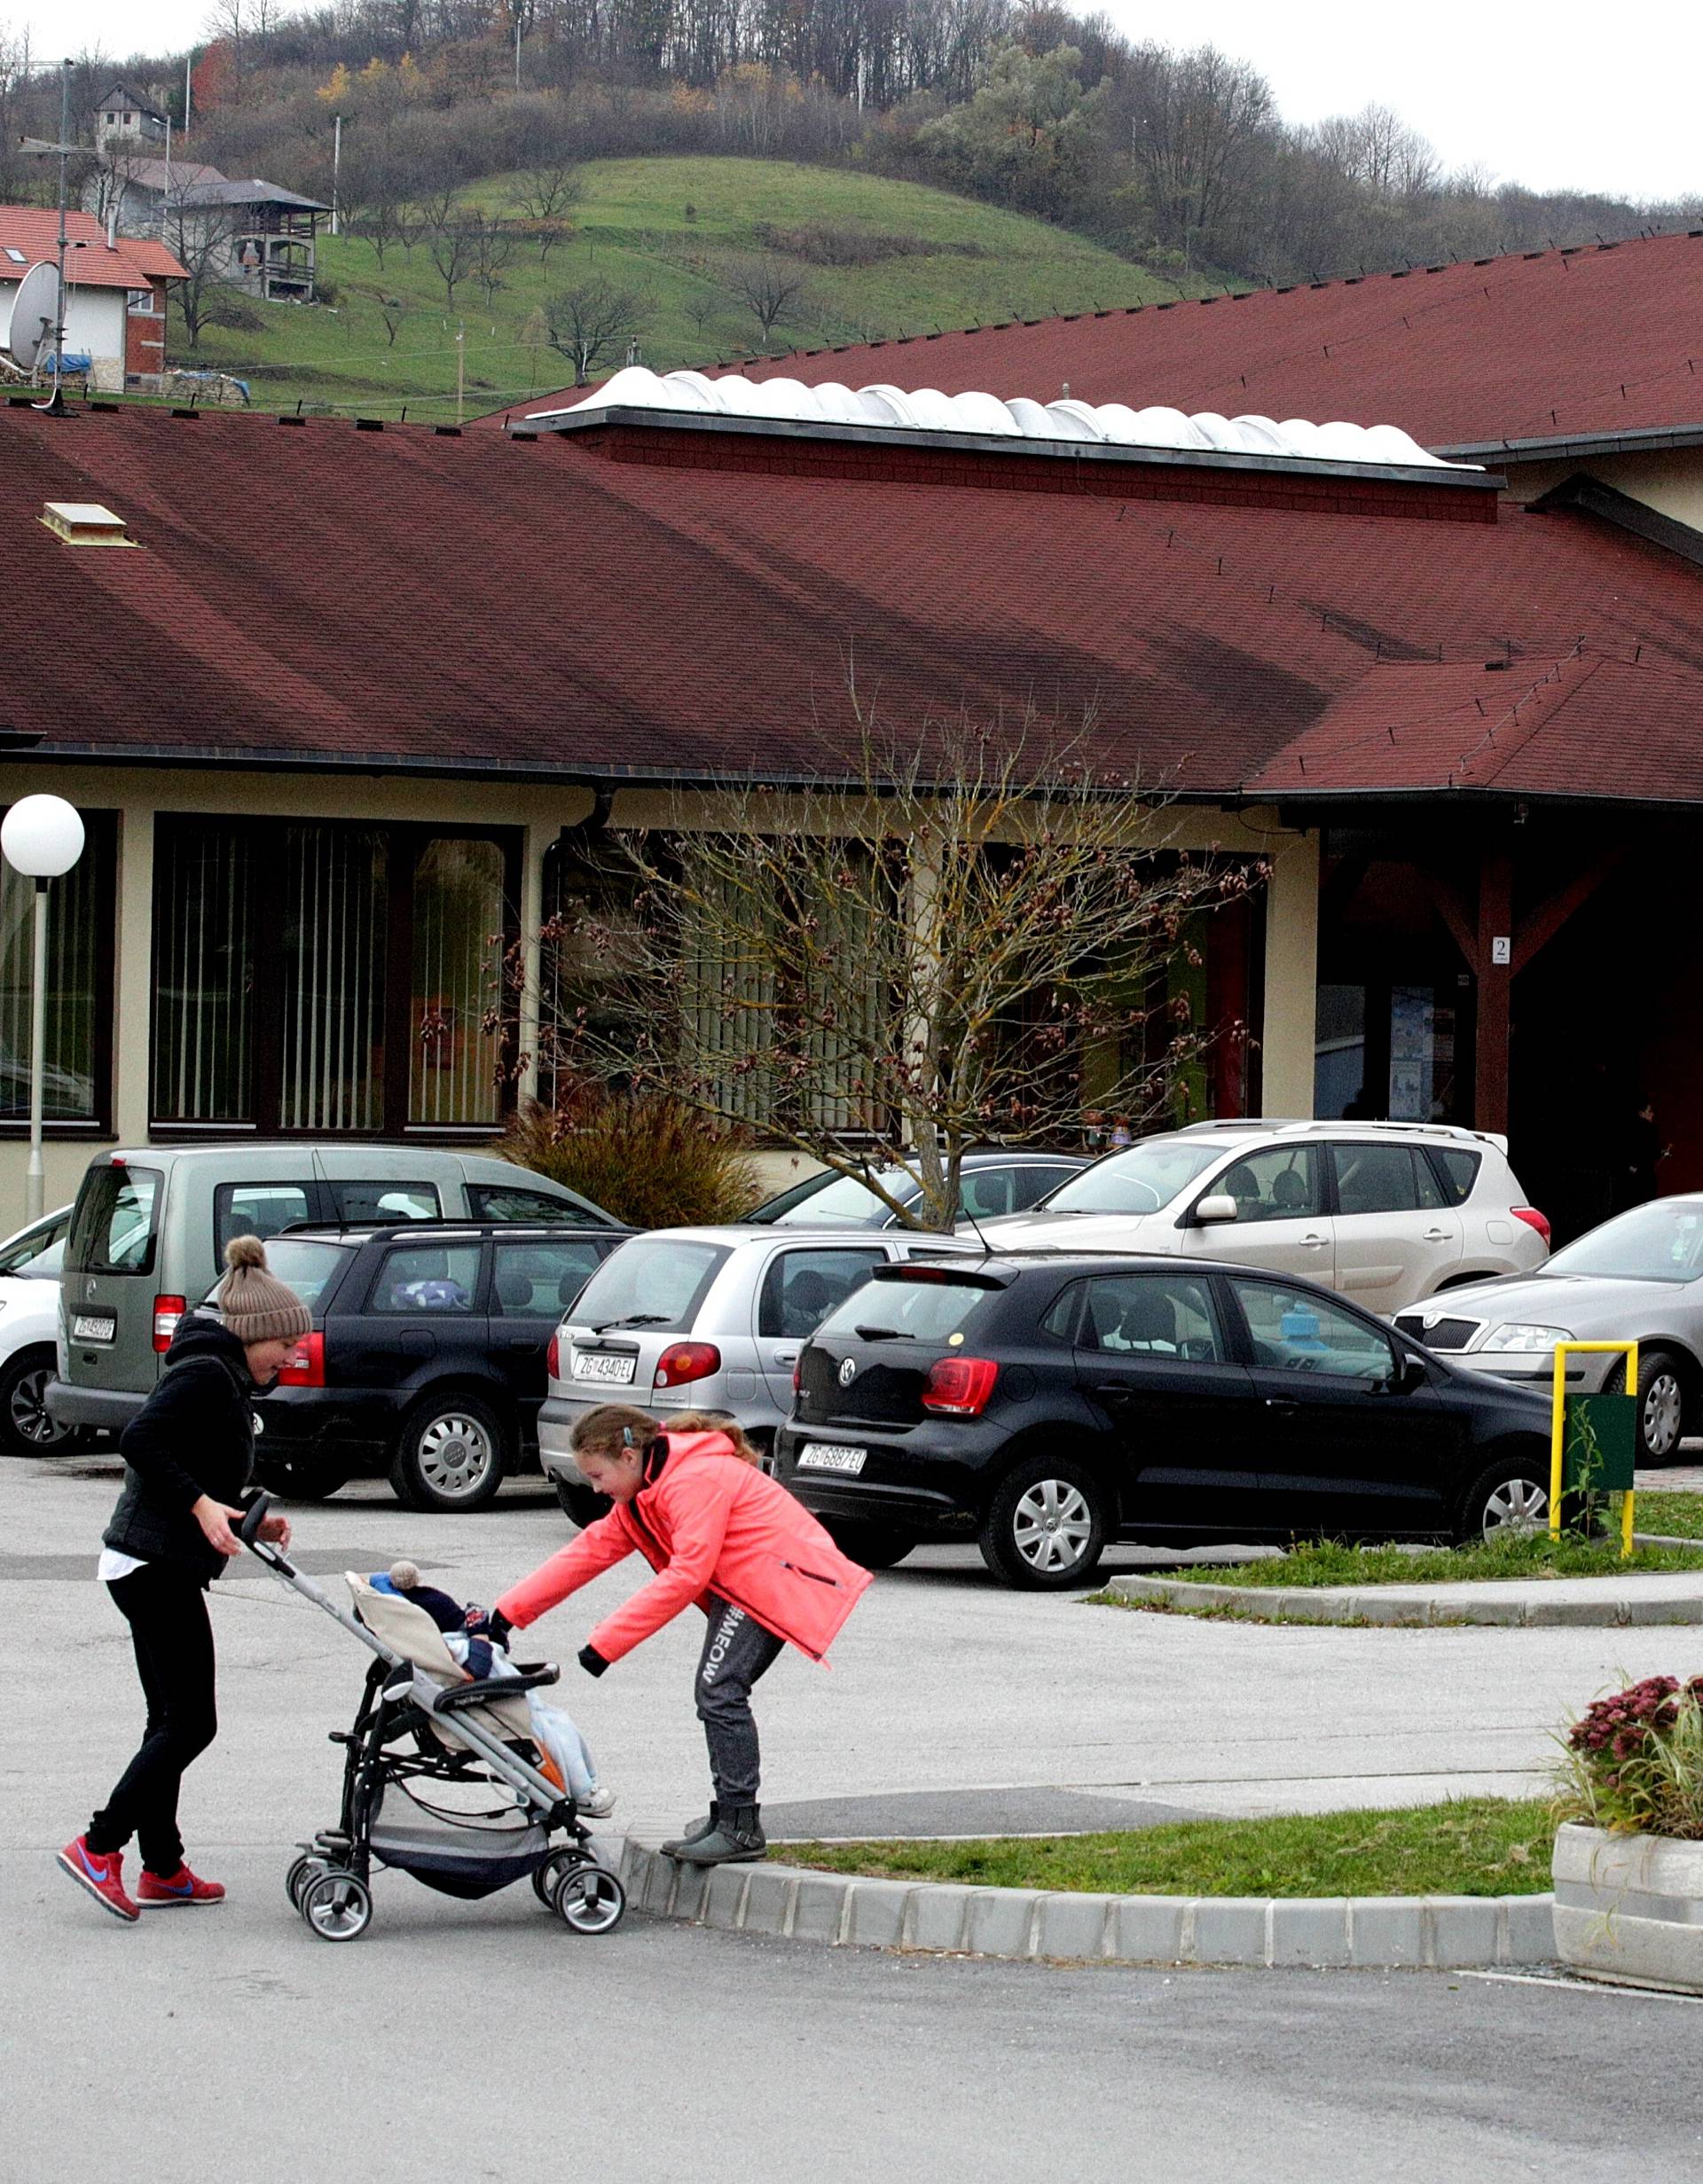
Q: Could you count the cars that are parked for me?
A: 8